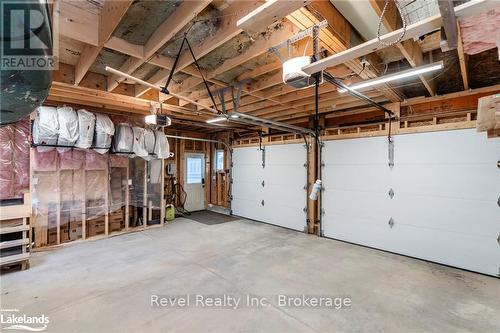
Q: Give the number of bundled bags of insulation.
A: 8